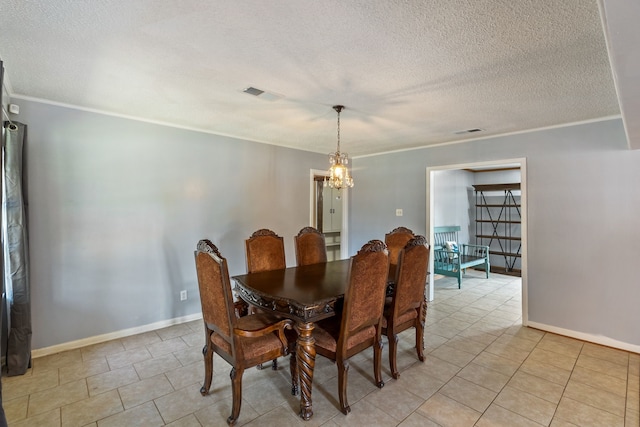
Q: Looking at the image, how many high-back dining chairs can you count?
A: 6